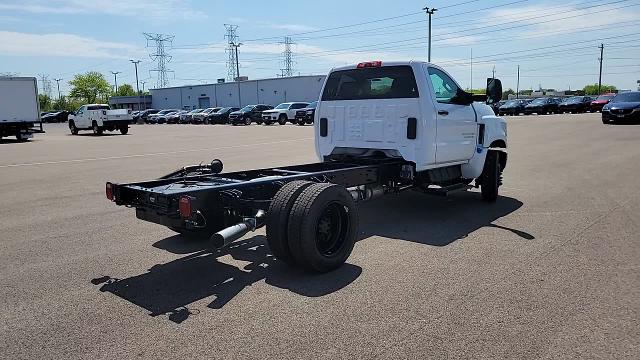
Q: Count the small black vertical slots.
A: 2